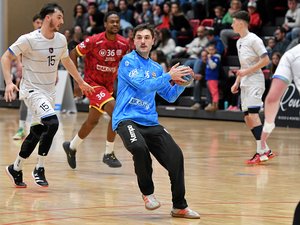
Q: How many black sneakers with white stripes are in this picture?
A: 2